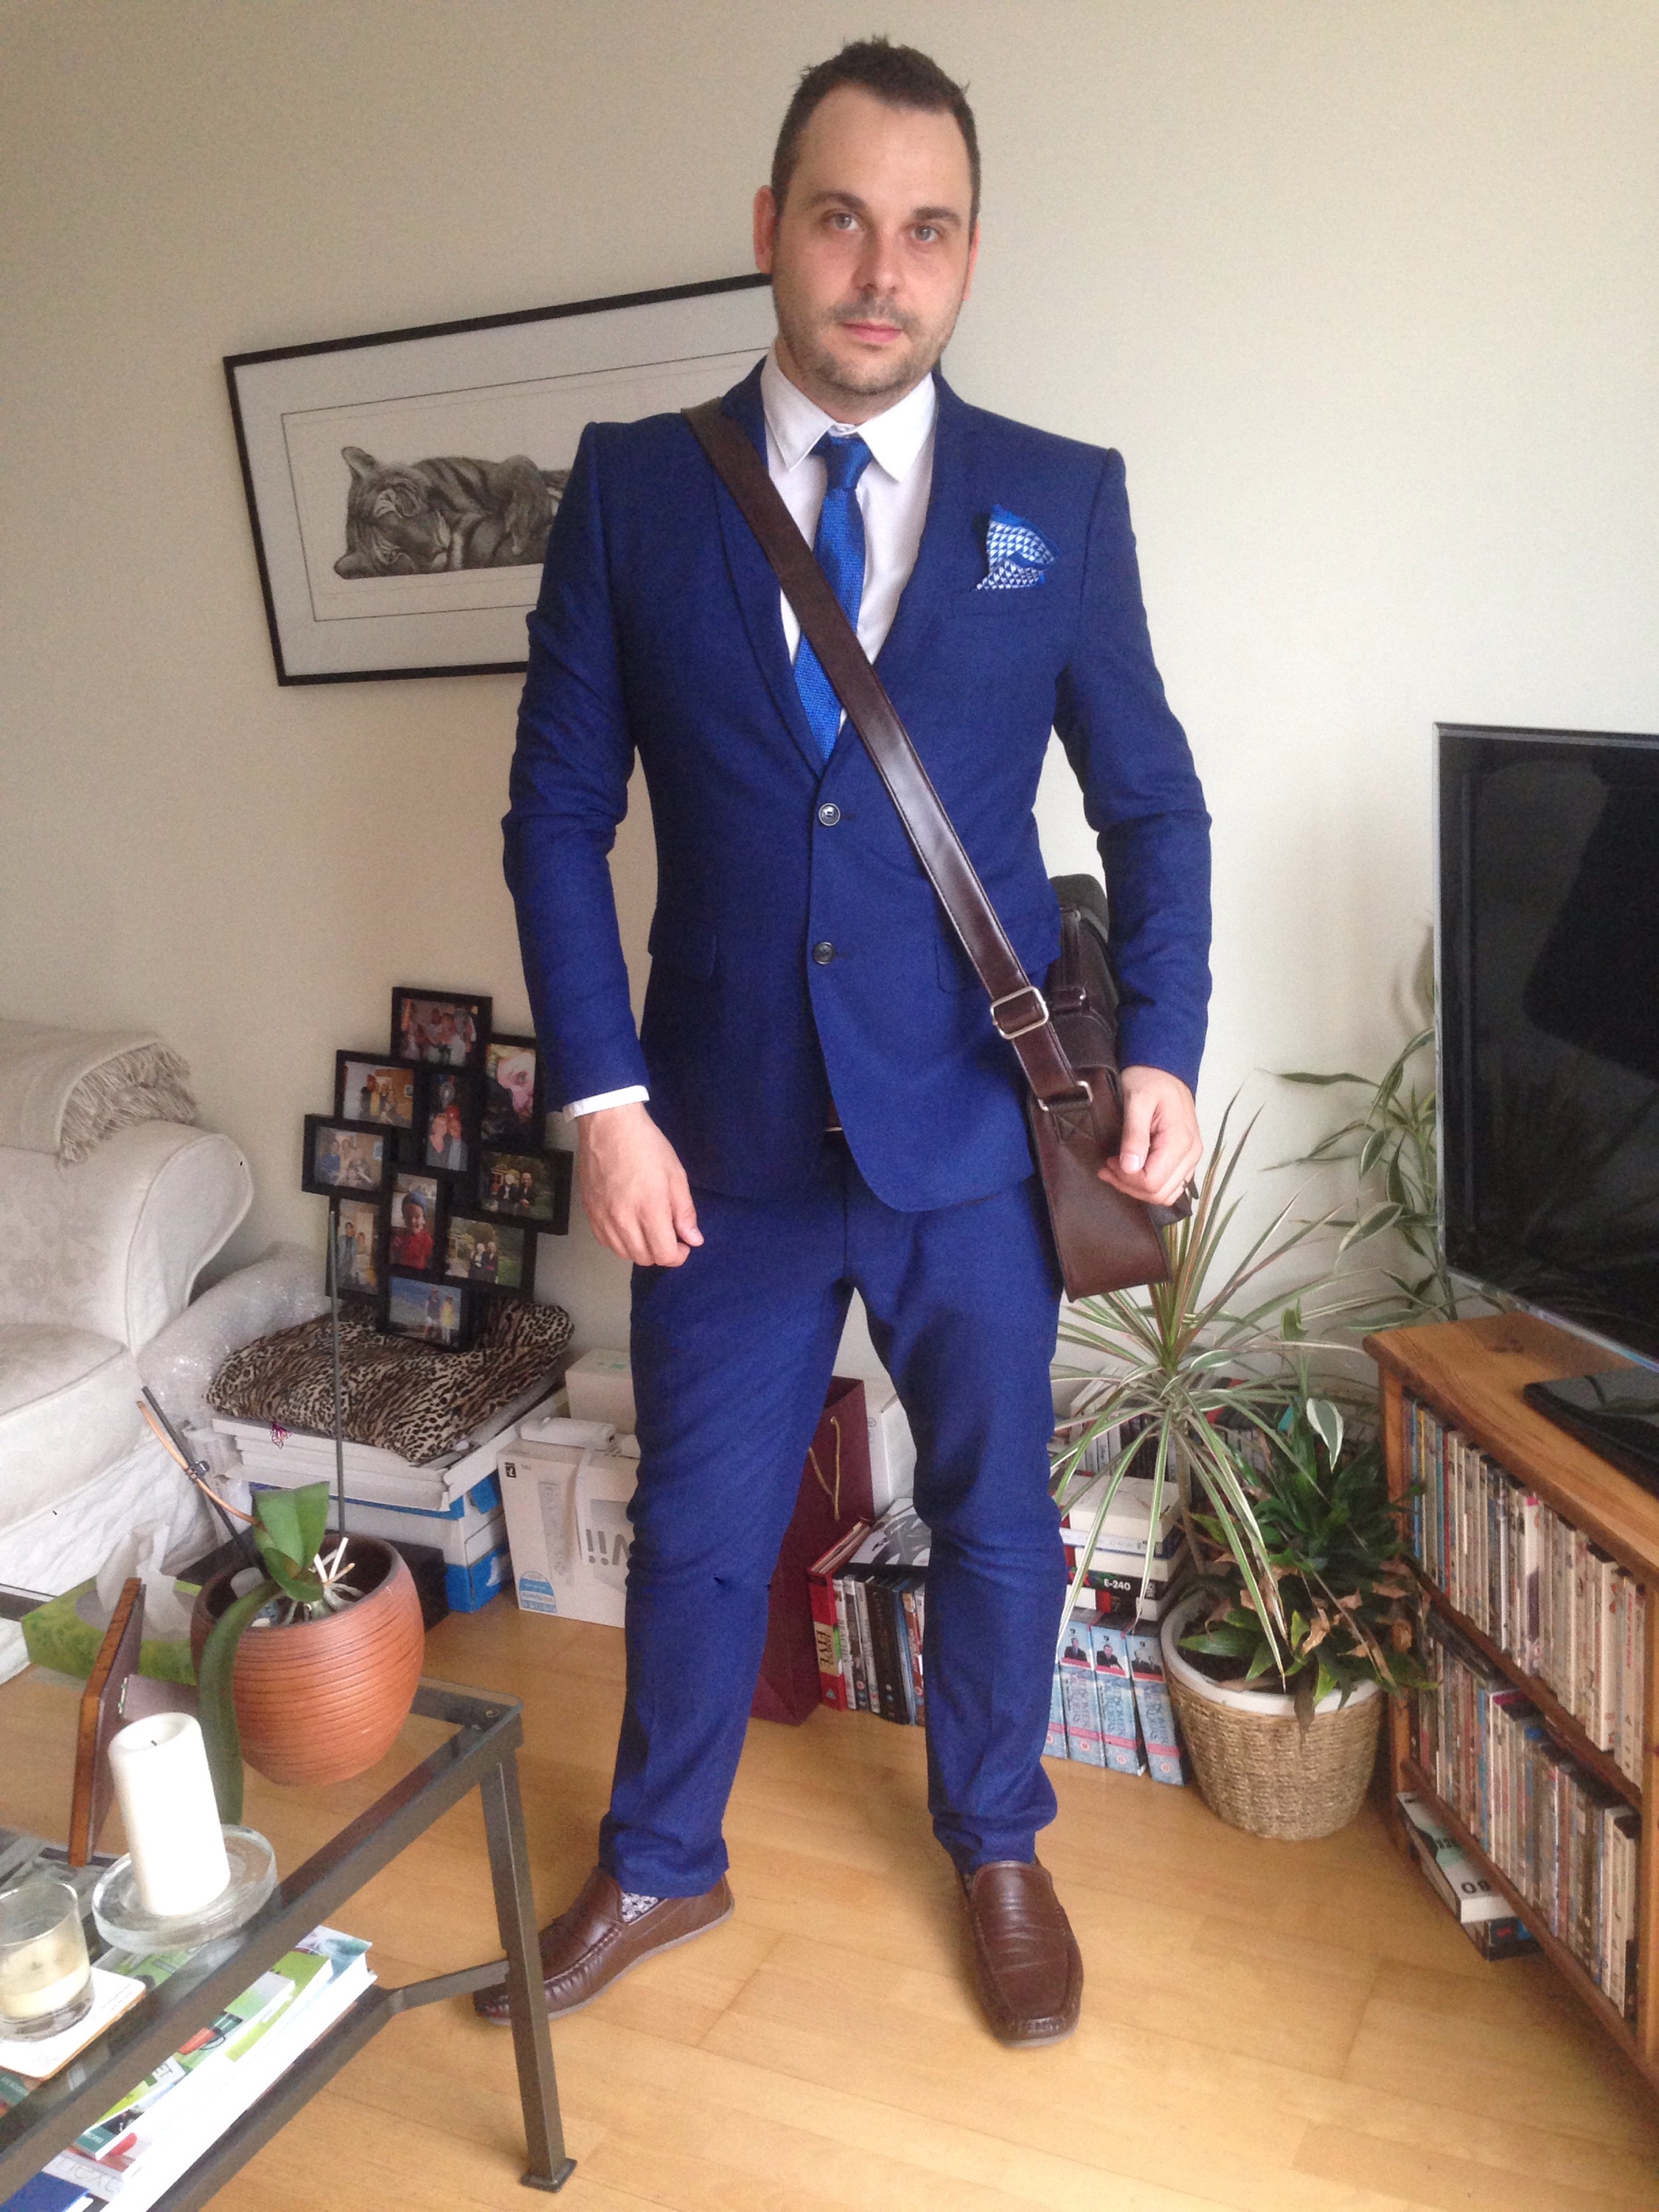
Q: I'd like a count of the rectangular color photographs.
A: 10